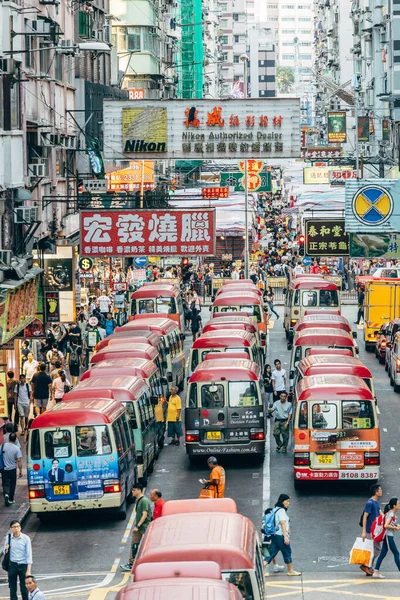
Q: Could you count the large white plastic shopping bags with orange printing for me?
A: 1